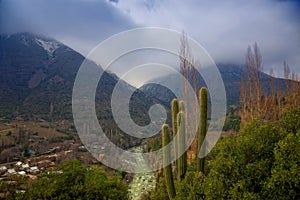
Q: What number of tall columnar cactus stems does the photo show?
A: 5